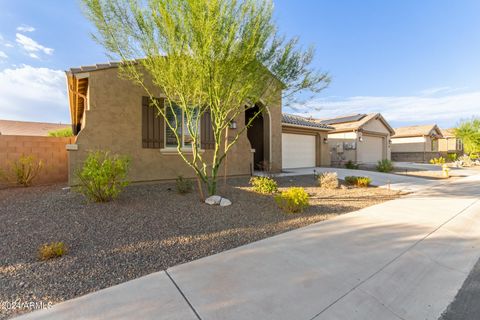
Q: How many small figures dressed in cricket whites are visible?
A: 0